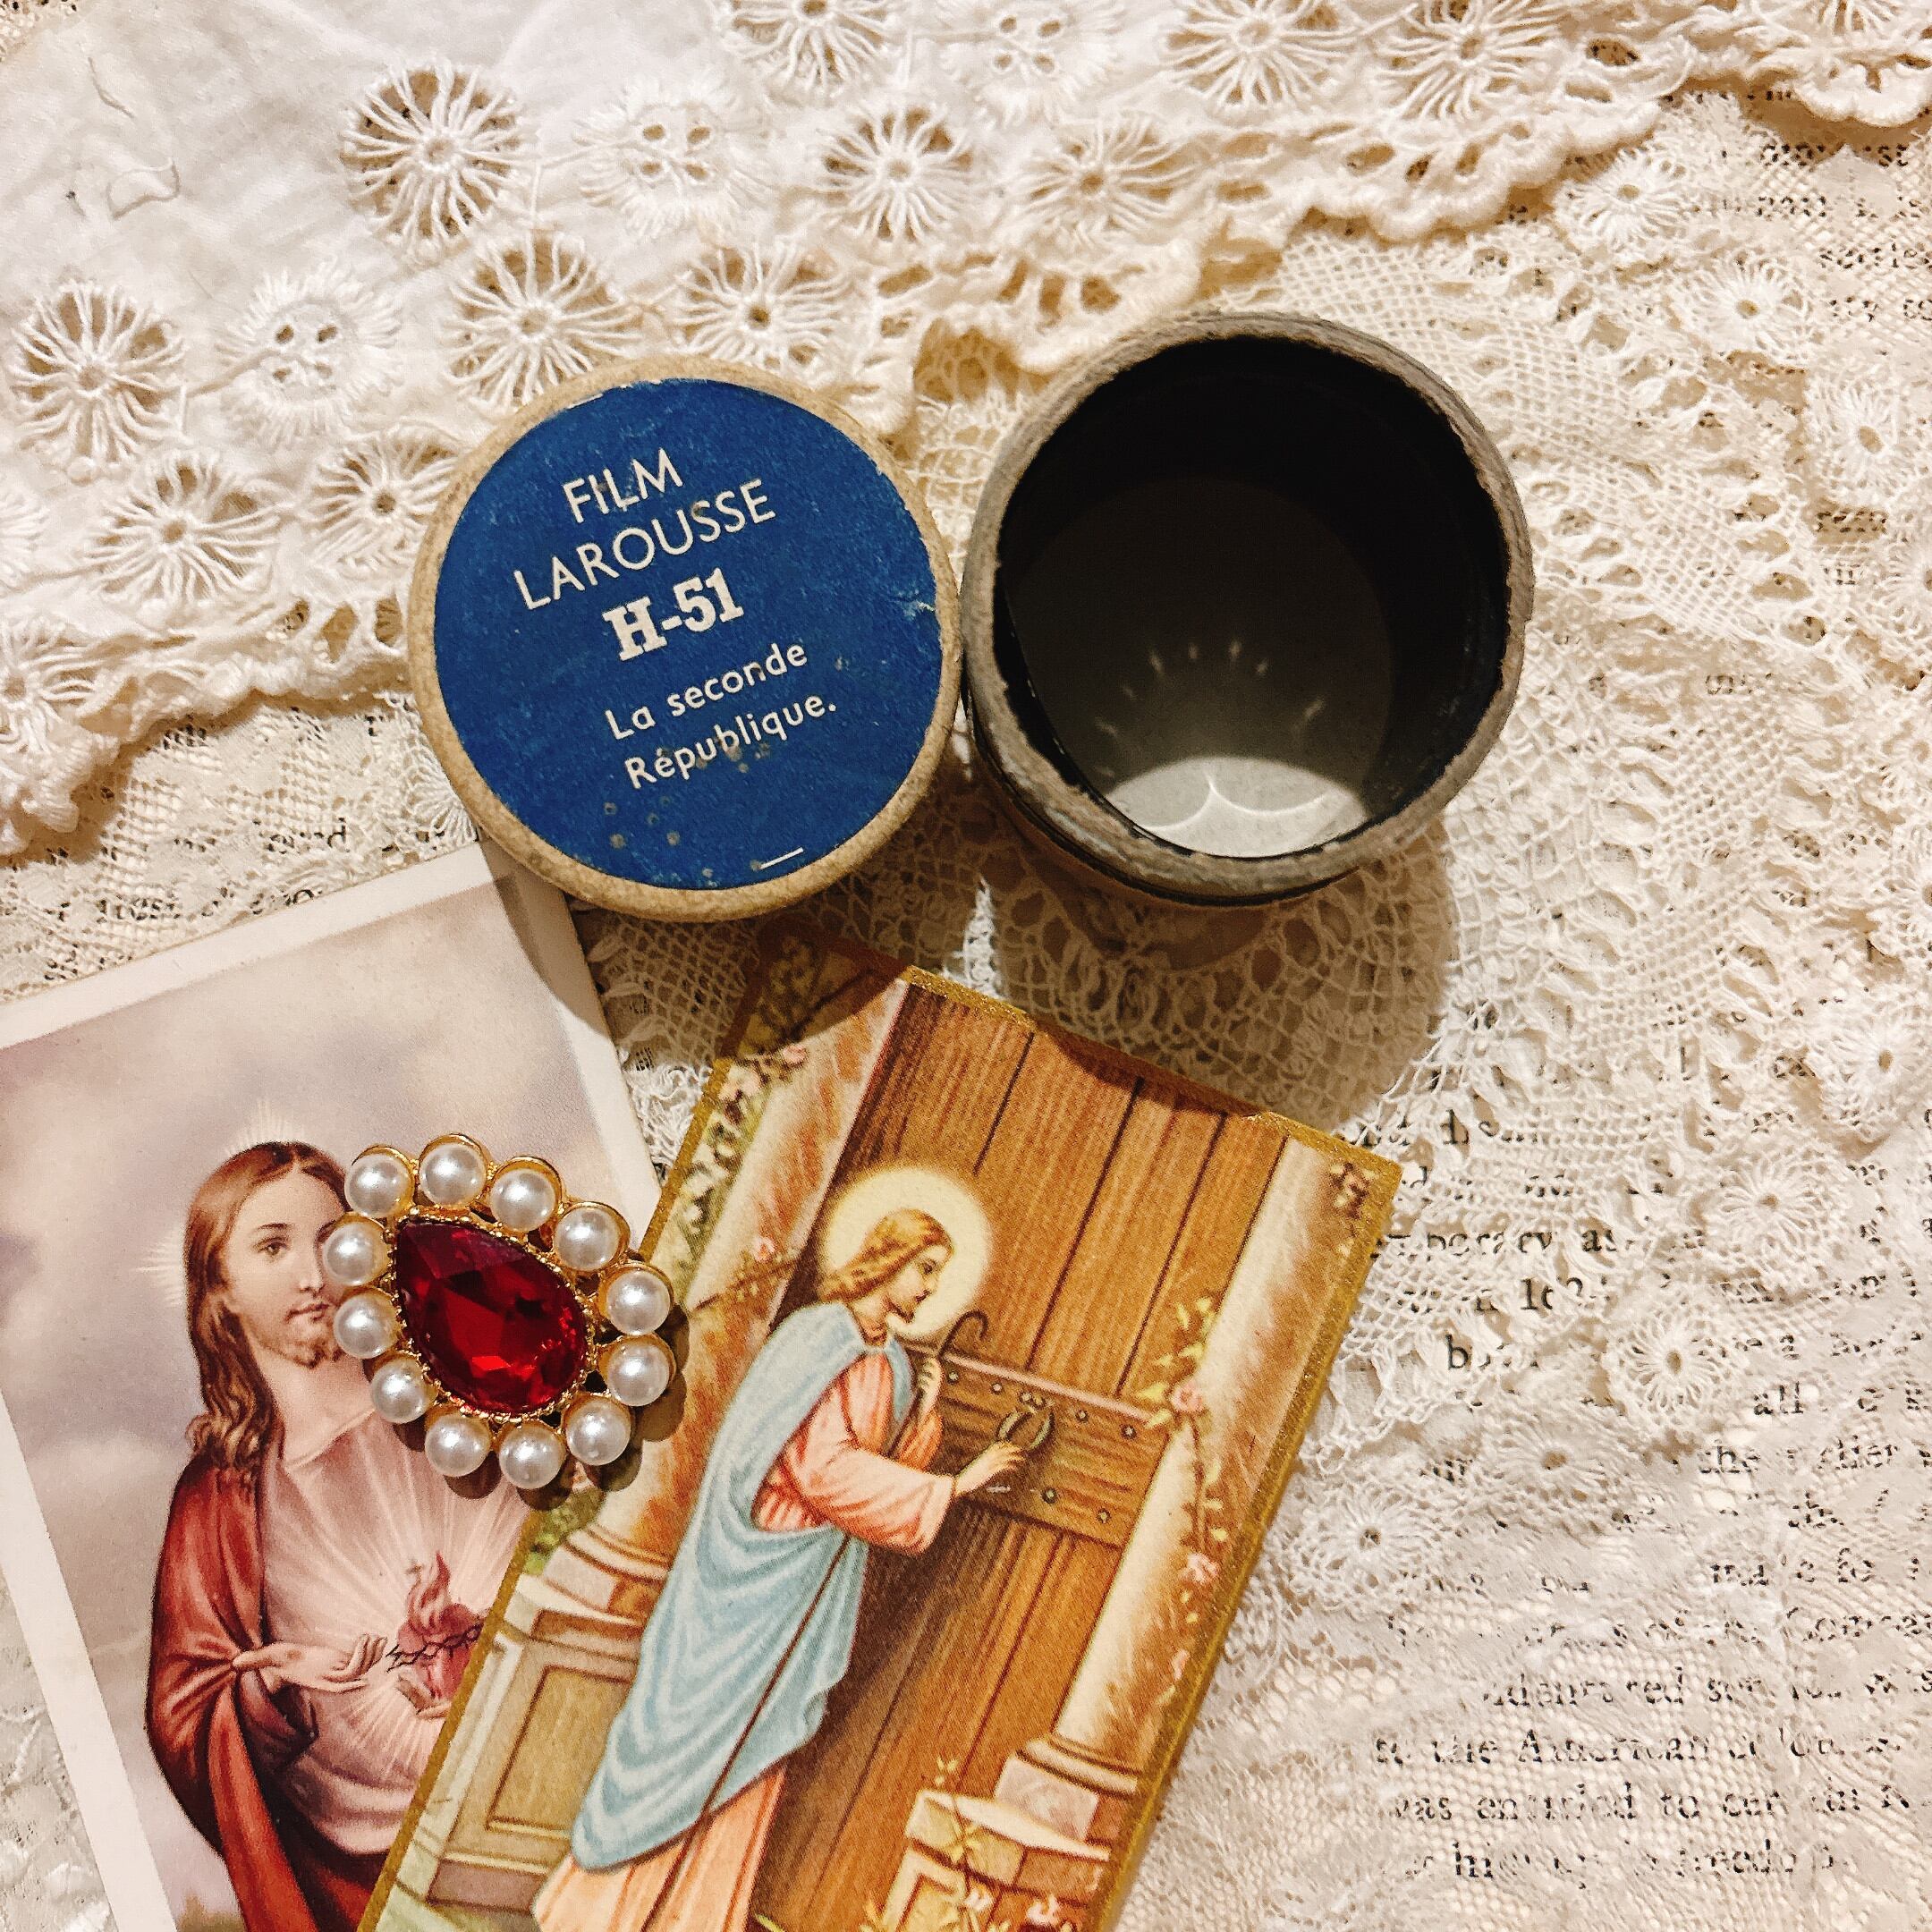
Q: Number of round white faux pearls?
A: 12